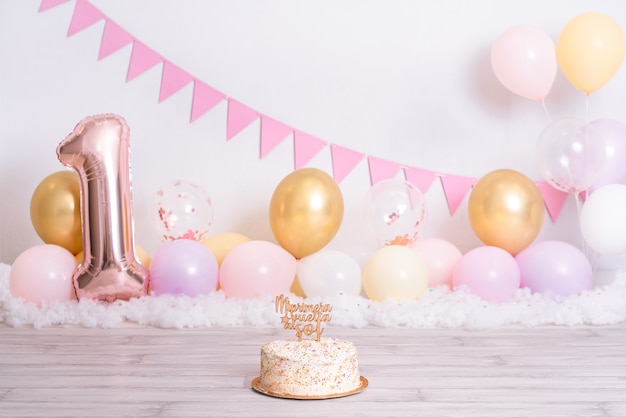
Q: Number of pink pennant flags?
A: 15